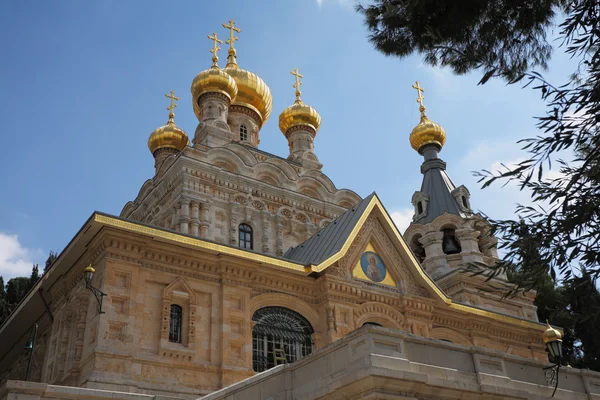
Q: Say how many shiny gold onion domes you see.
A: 5